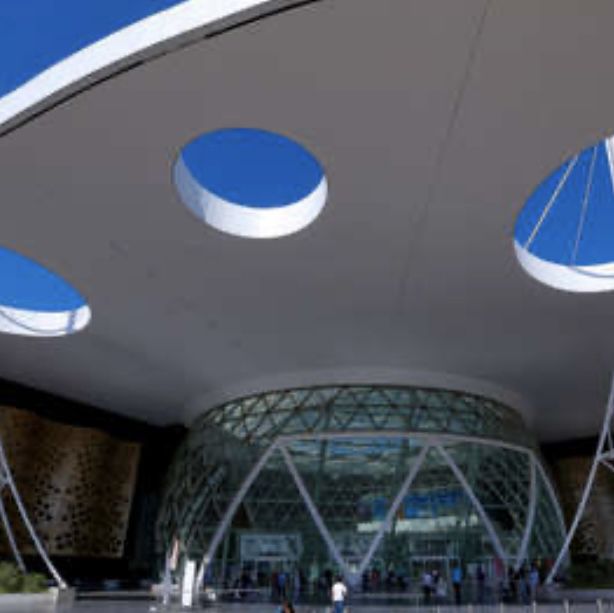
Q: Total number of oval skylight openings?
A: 3